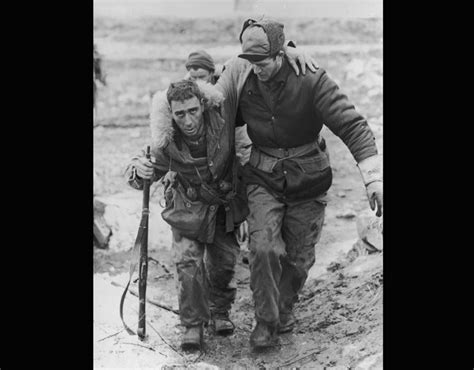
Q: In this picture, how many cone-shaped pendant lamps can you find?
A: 0